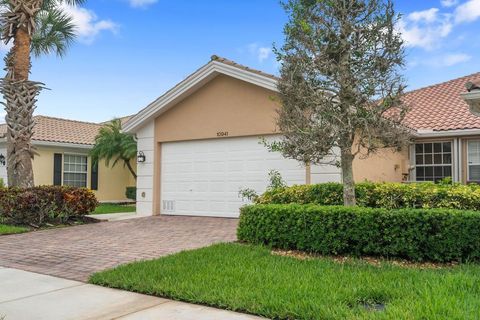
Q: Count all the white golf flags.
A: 0